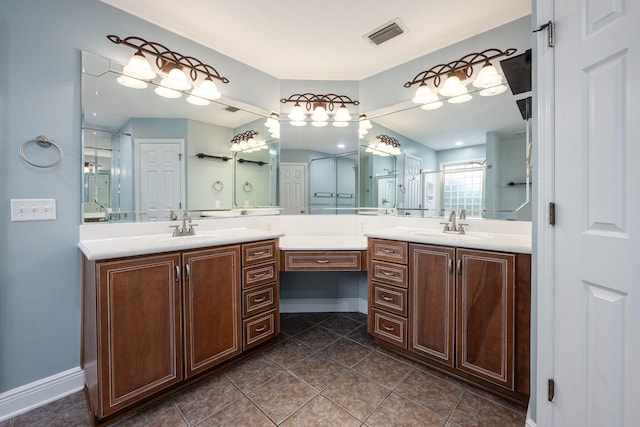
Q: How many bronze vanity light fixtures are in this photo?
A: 3